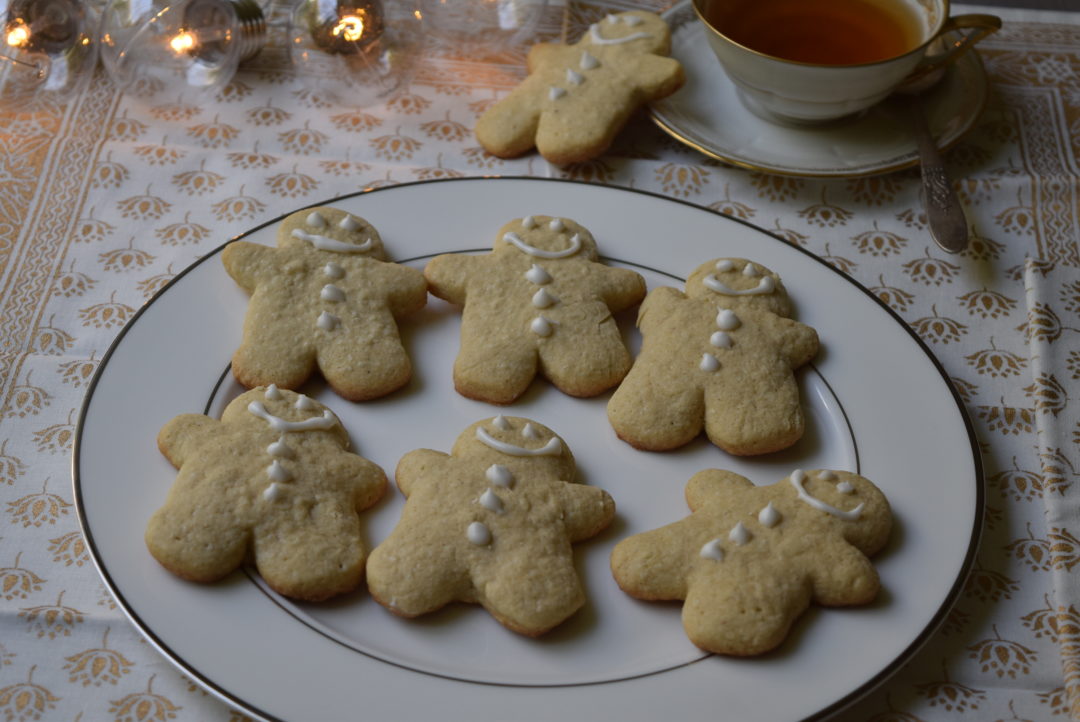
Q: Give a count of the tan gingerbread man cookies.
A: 7